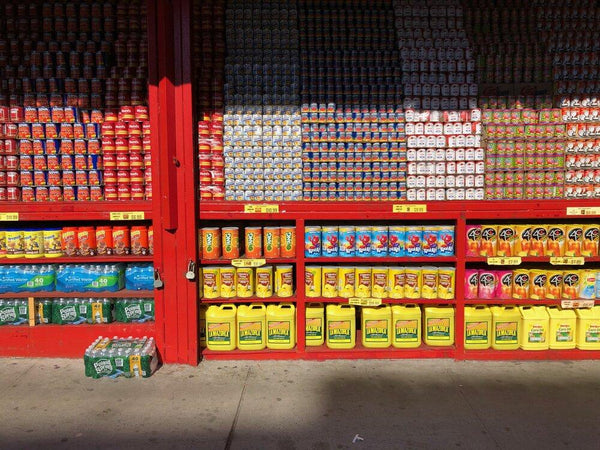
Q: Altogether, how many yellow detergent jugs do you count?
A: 13